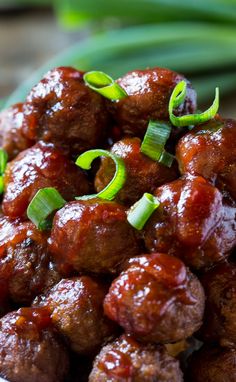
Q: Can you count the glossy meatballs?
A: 15